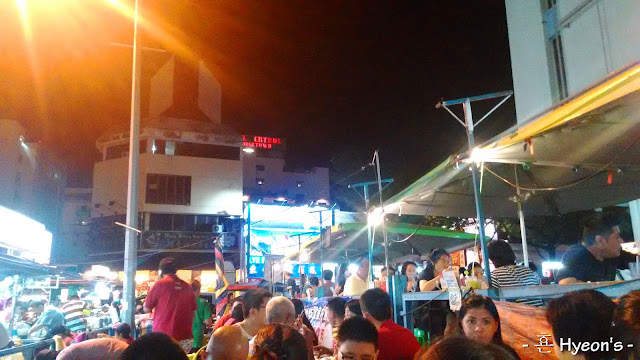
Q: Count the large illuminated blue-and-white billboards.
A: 1